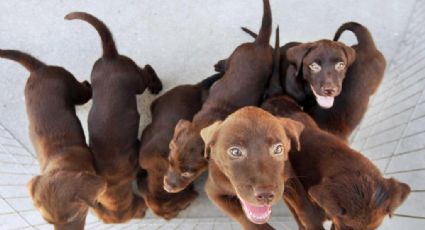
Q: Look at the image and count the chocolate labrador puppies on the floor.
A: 8